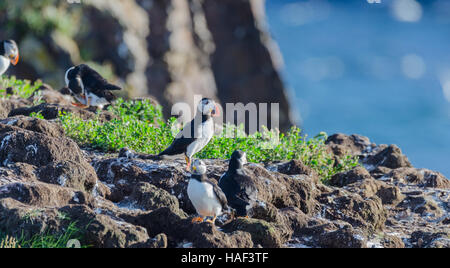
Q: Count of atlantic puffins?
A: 5